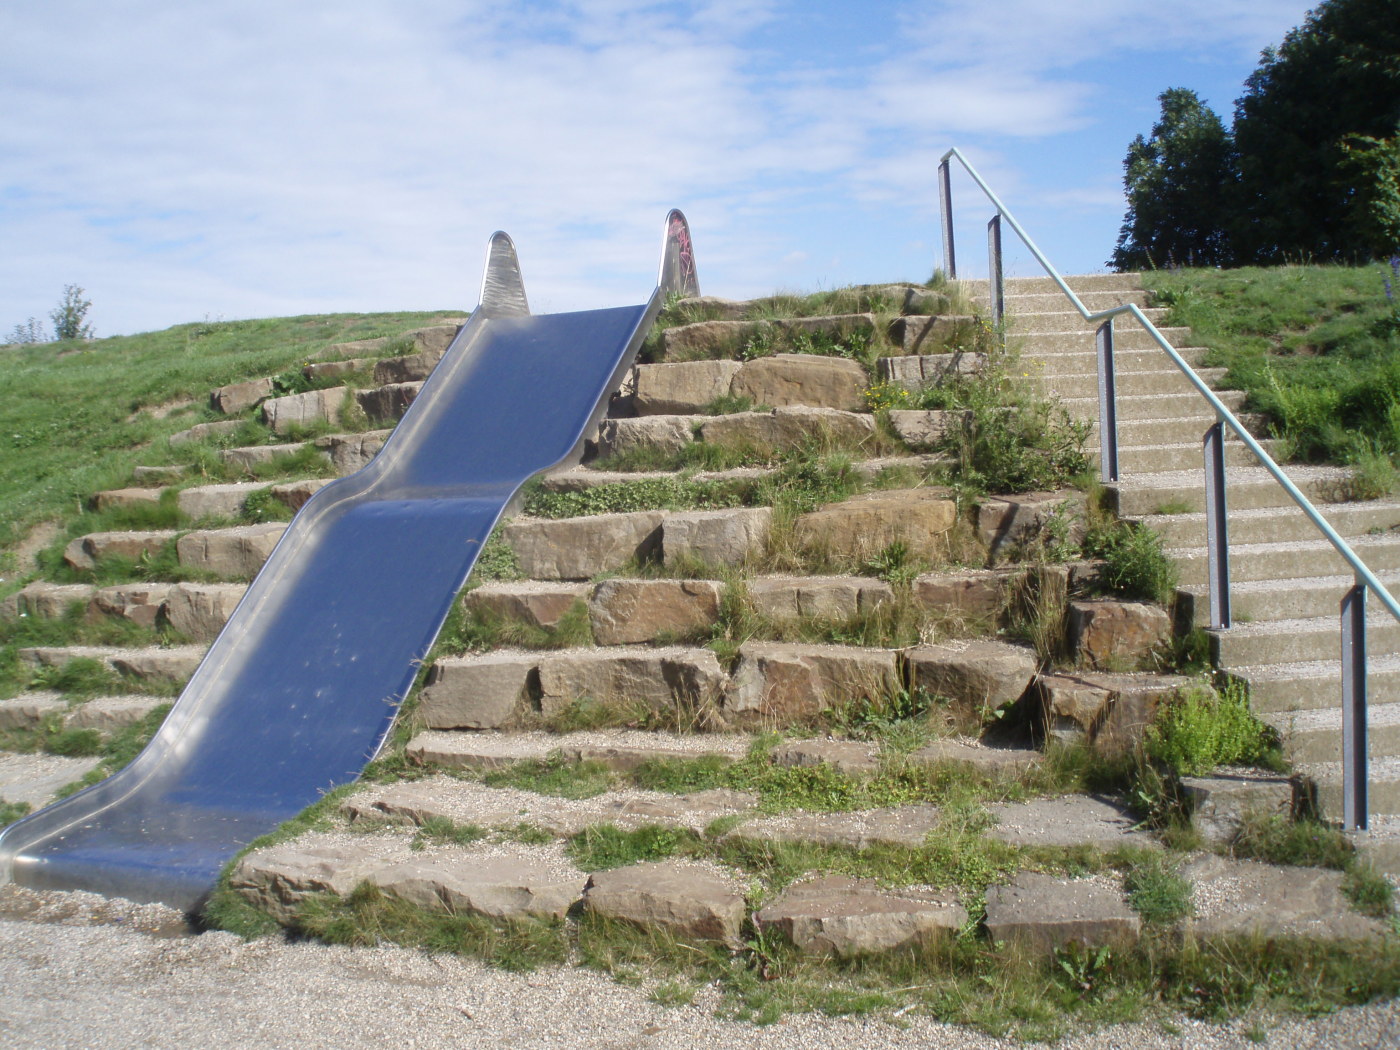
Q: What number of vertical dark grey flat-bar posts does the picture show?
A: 5